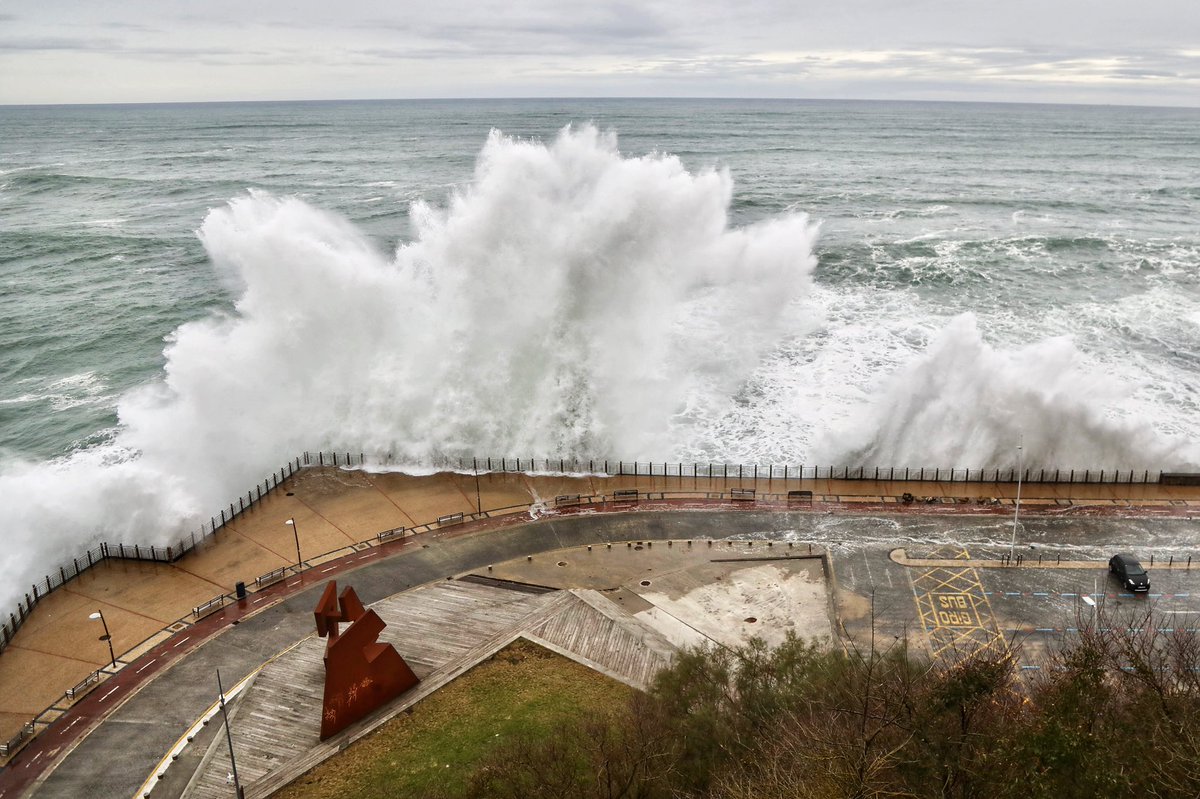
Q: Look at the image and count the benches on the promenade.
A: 10